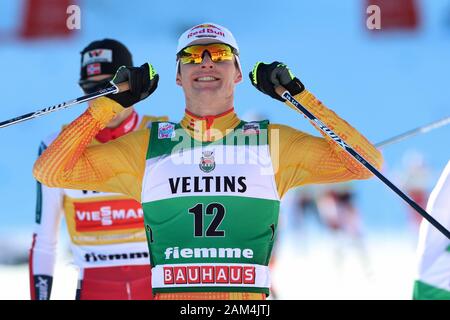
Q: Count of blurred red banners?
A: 2